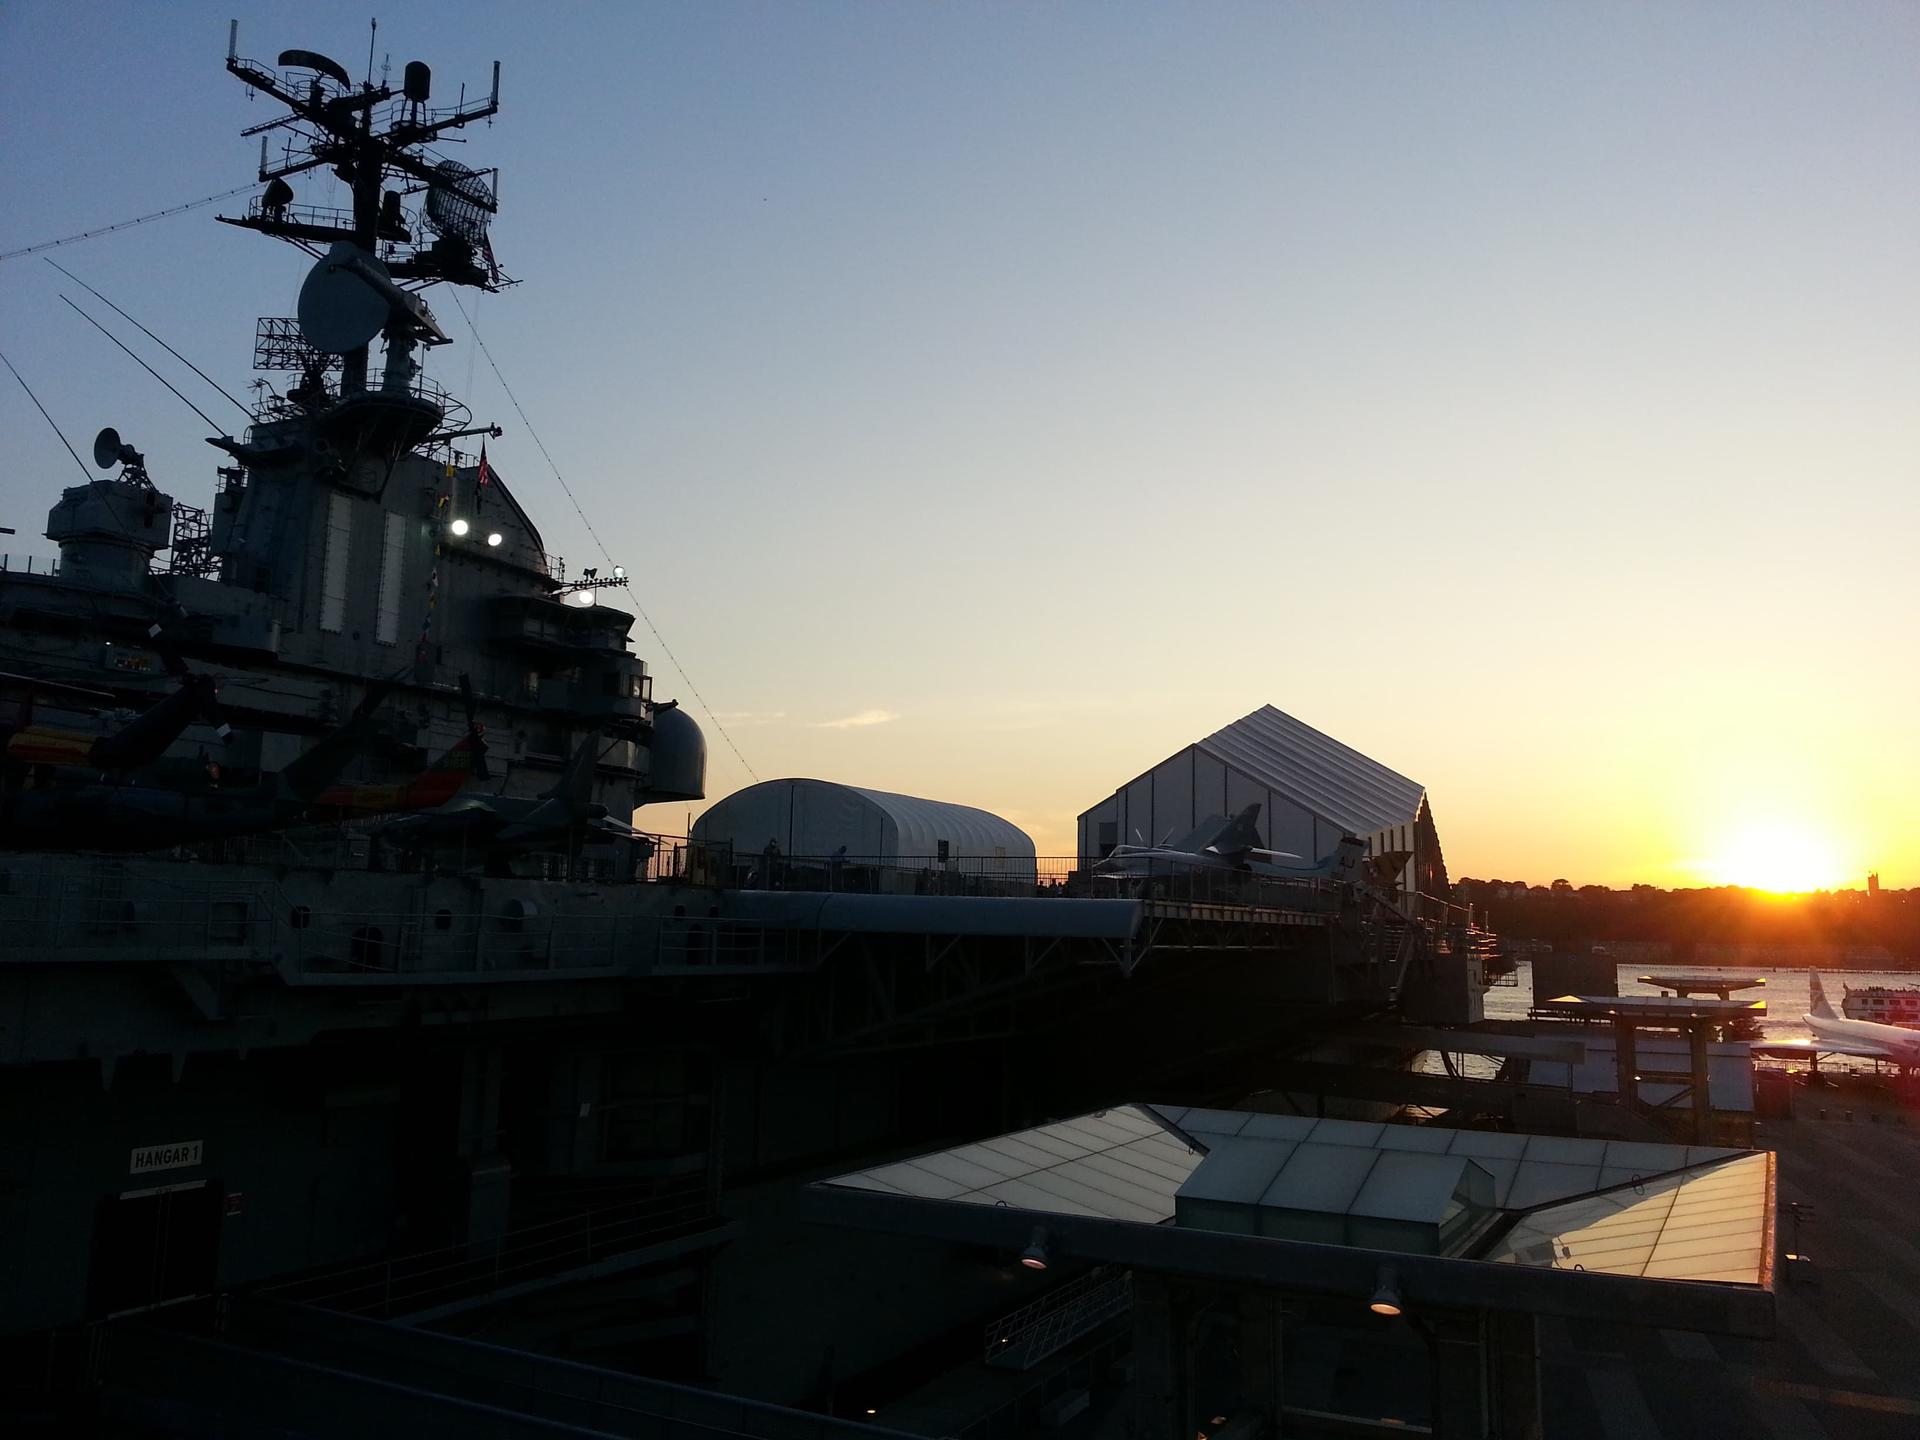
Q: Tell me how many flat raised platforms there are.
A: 3